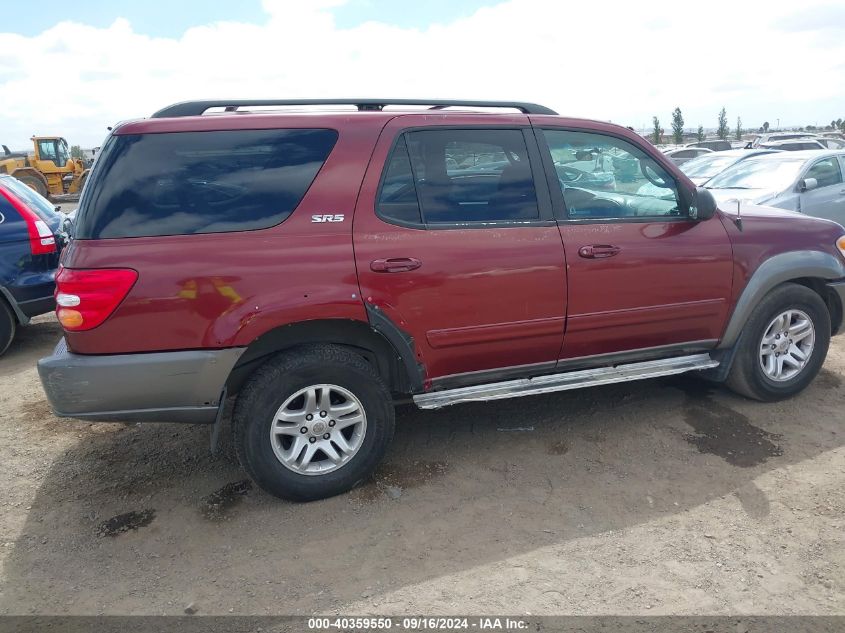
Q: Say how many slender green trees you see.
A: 5